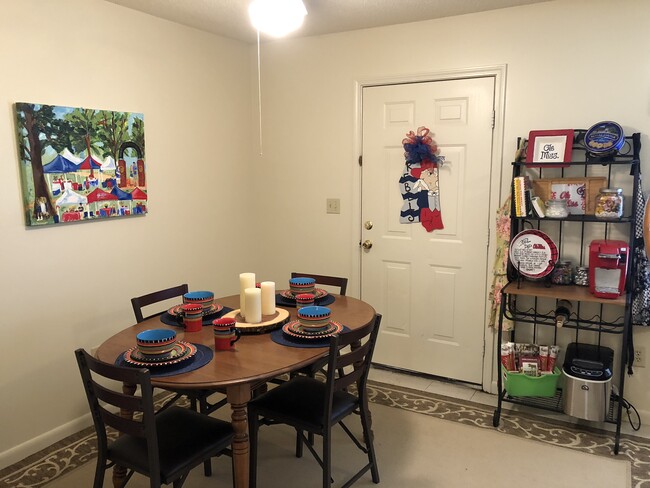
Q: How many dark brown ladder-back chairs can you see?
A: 4